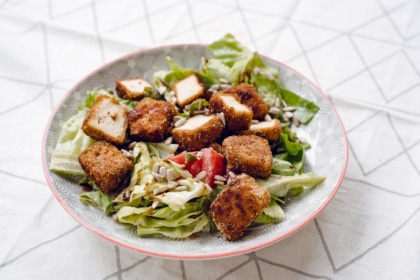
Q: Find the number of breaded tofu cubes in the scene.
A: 11